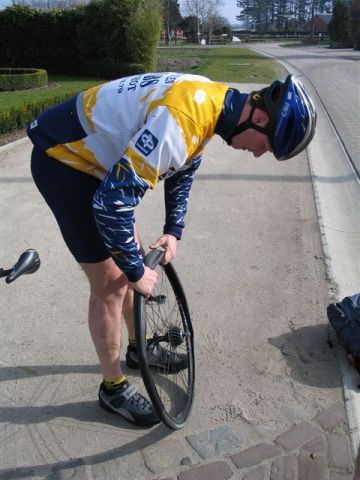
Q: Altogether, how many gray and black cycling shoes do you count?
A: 2